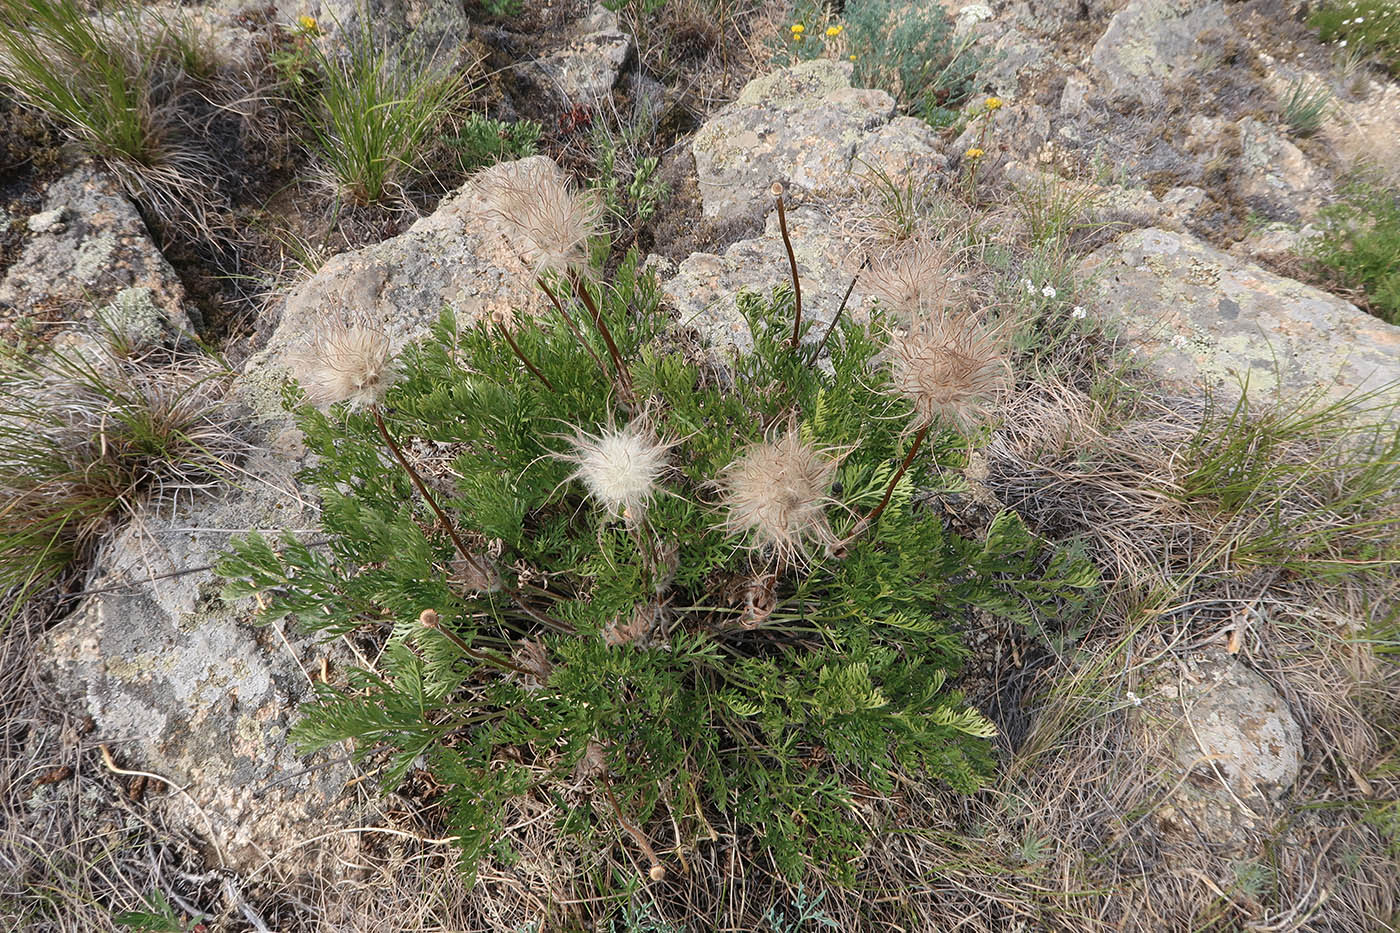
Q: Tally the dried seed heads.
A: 6